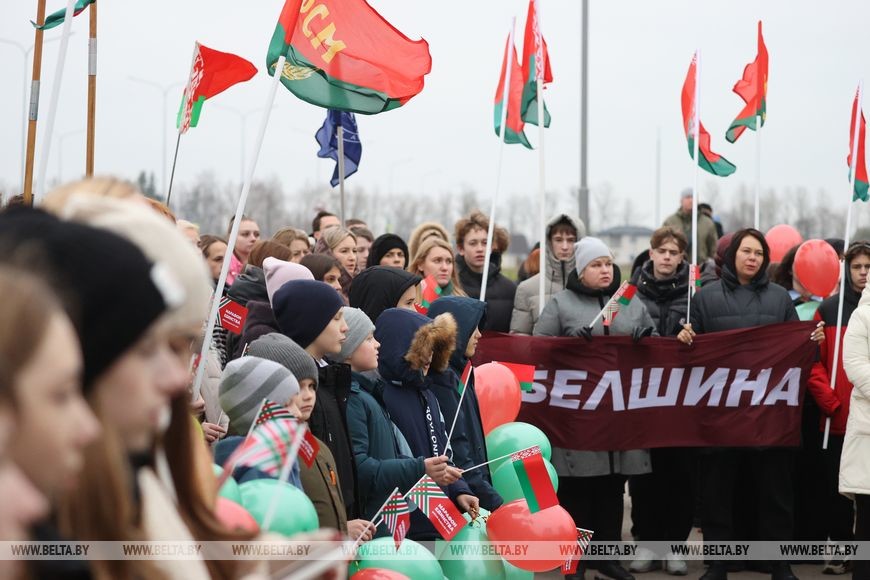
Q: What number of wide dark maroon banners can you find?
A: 1